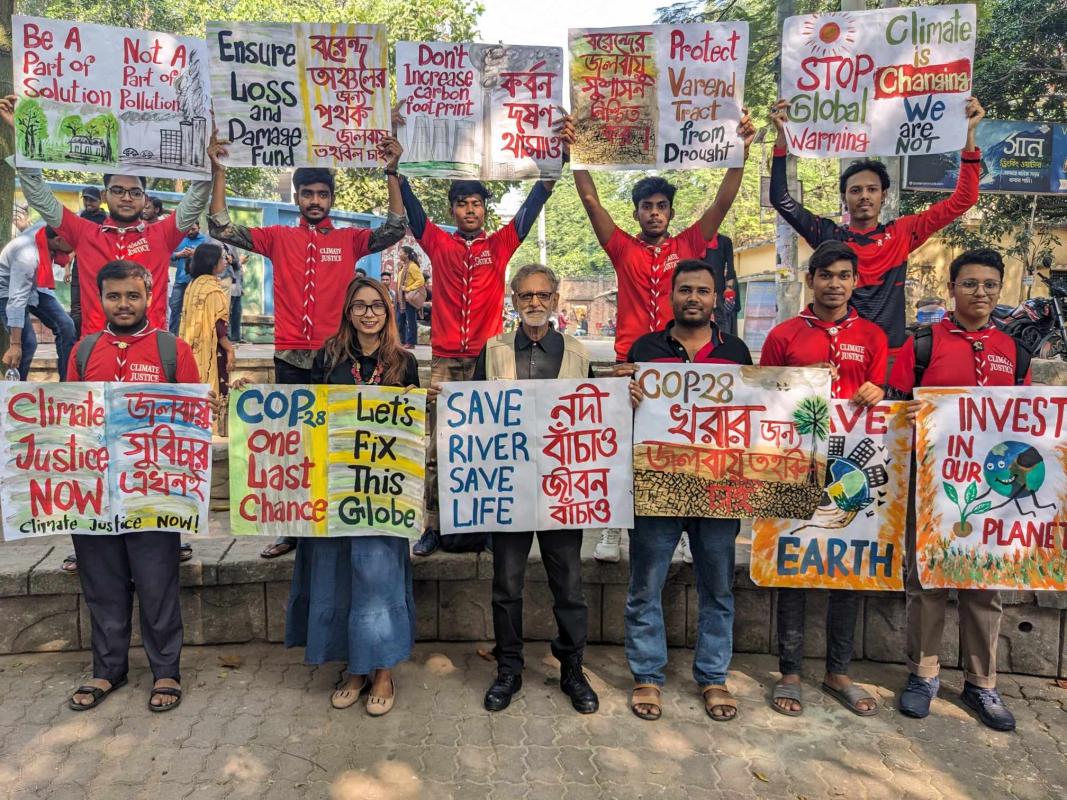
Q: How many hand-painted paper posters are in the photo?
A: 11